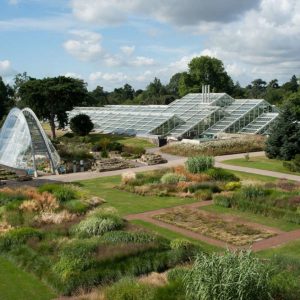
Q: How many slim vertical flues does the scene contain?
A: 3